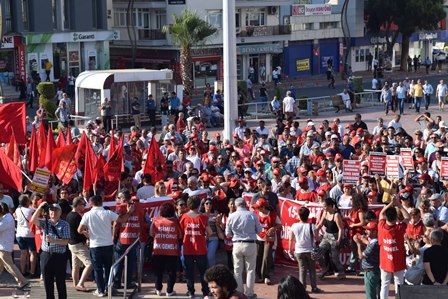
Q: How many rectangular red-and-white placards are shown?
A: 5